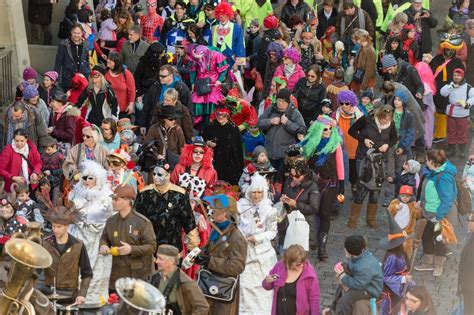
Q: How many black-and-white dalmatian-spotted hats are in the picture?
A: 1